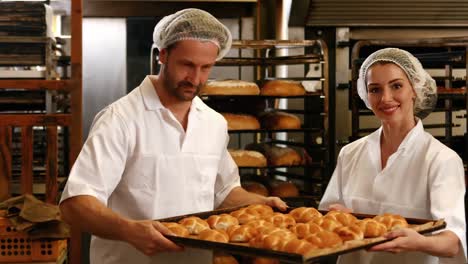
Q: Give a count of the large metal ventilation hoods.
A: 1